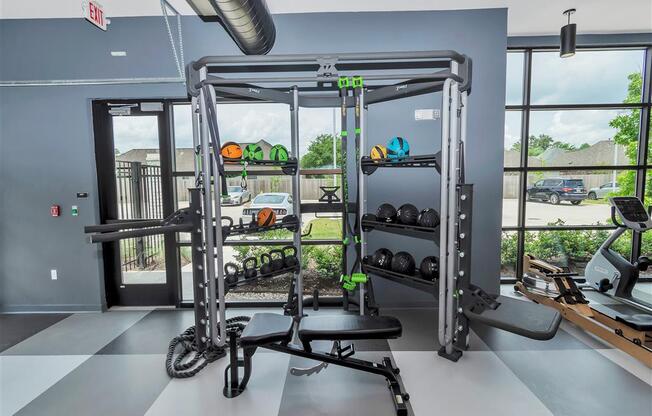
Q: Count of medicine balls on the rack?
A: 12